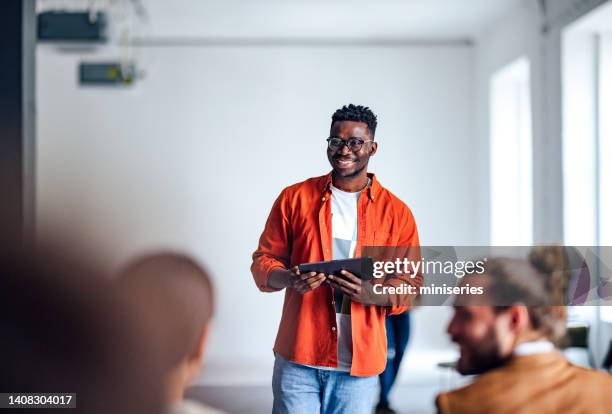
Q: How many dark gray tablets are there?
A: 1